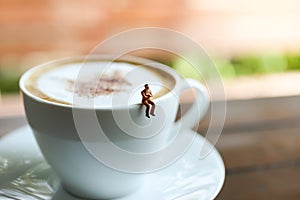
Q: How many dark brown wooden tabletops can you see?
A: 1